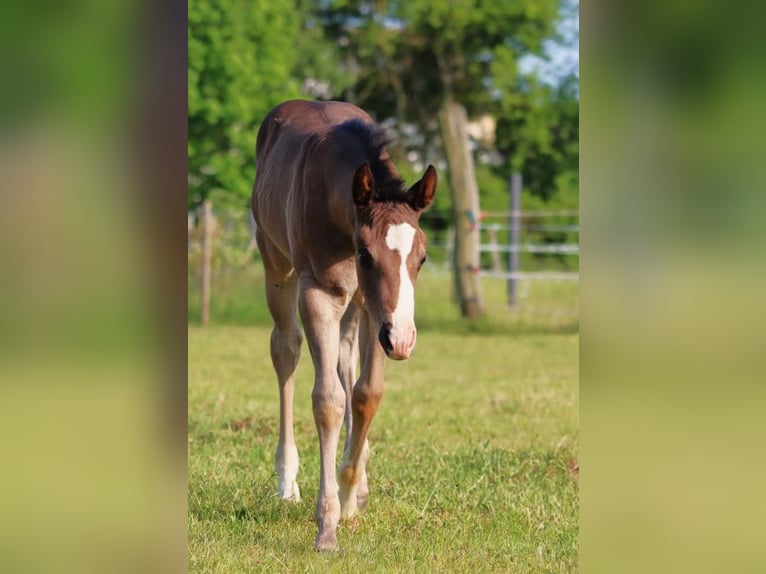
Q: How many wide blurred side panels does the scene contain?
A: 2